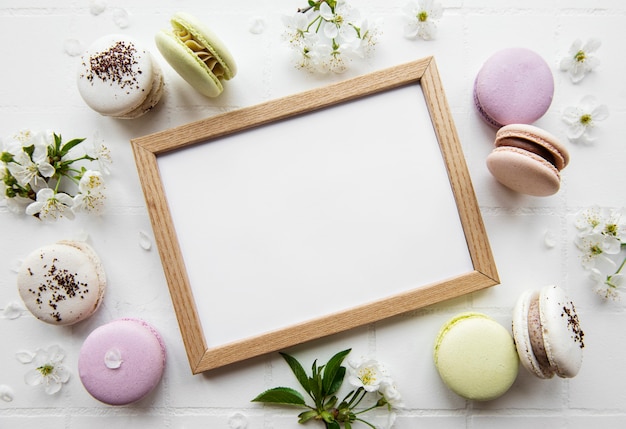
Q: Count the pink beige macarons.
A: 1